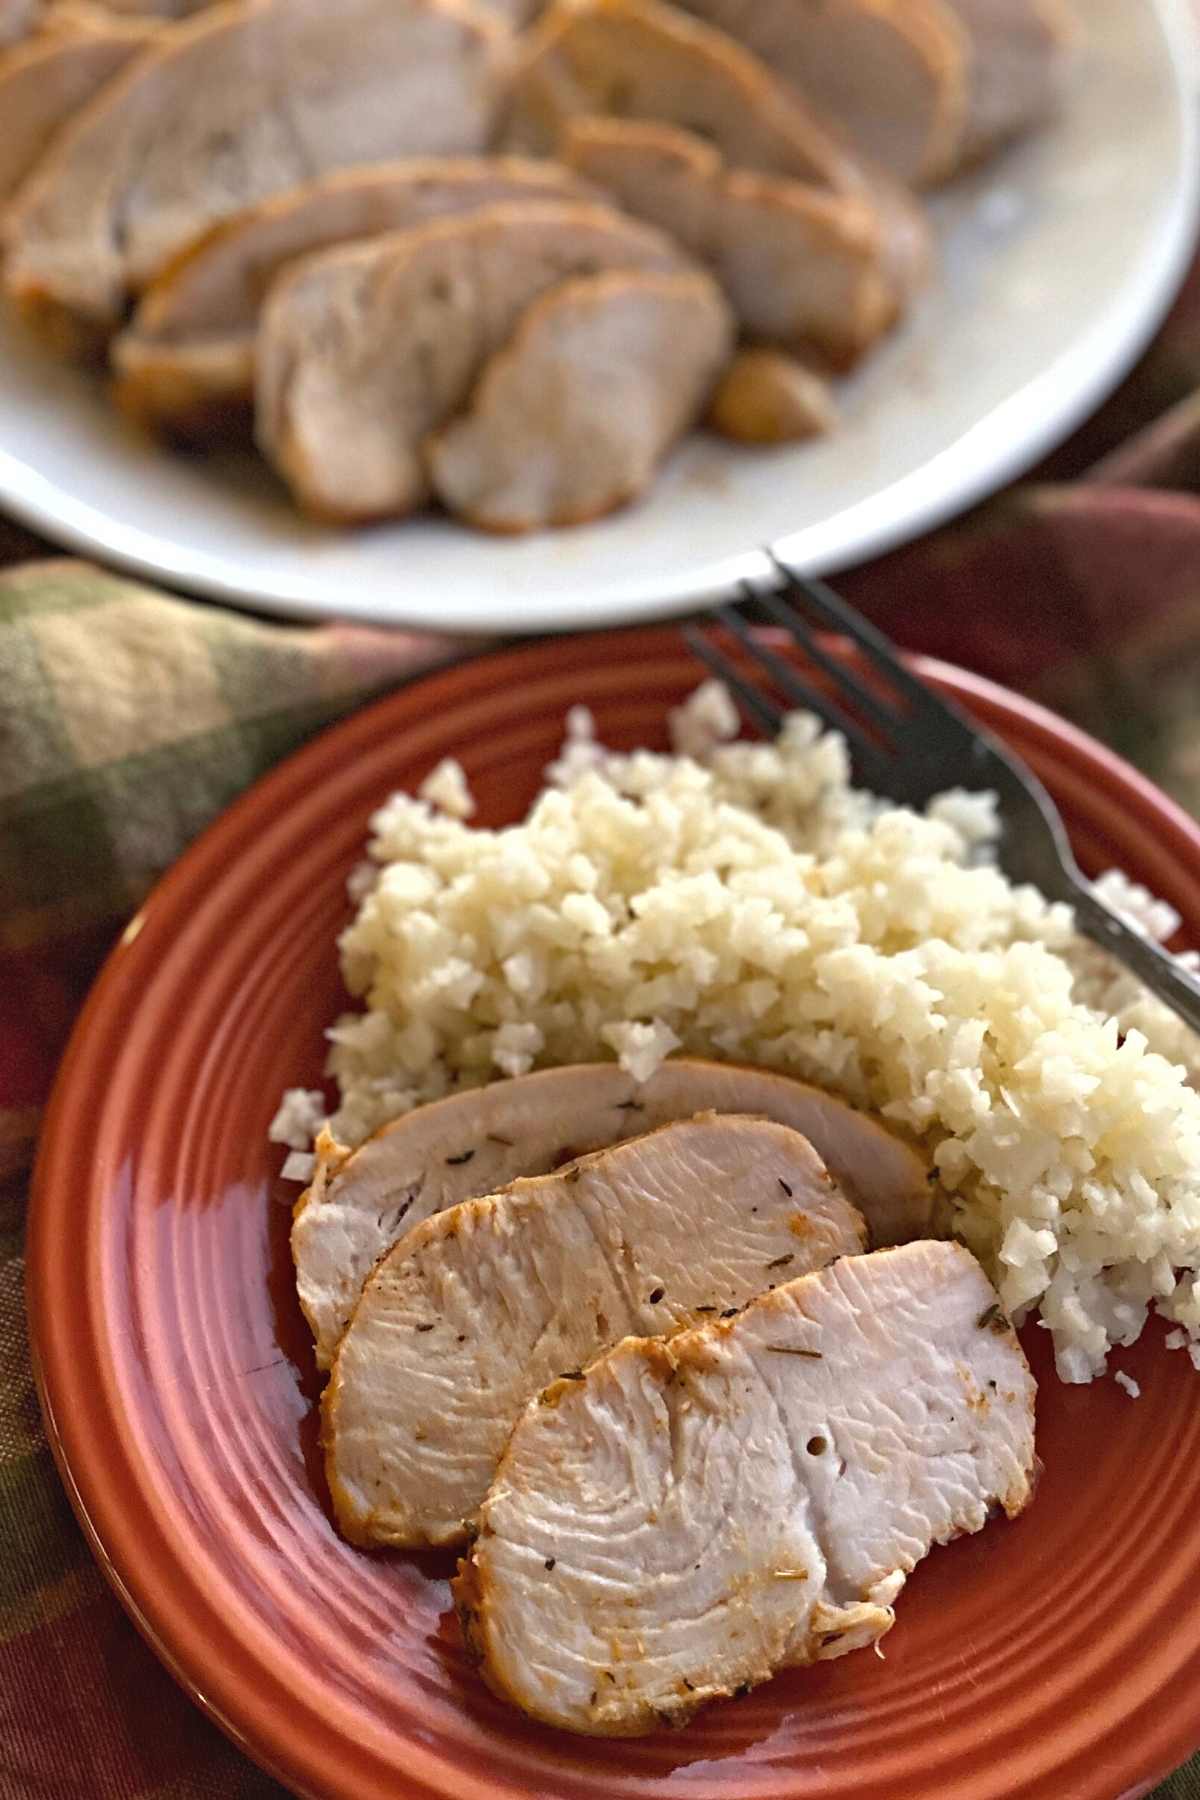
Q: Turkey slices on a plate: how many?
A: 3